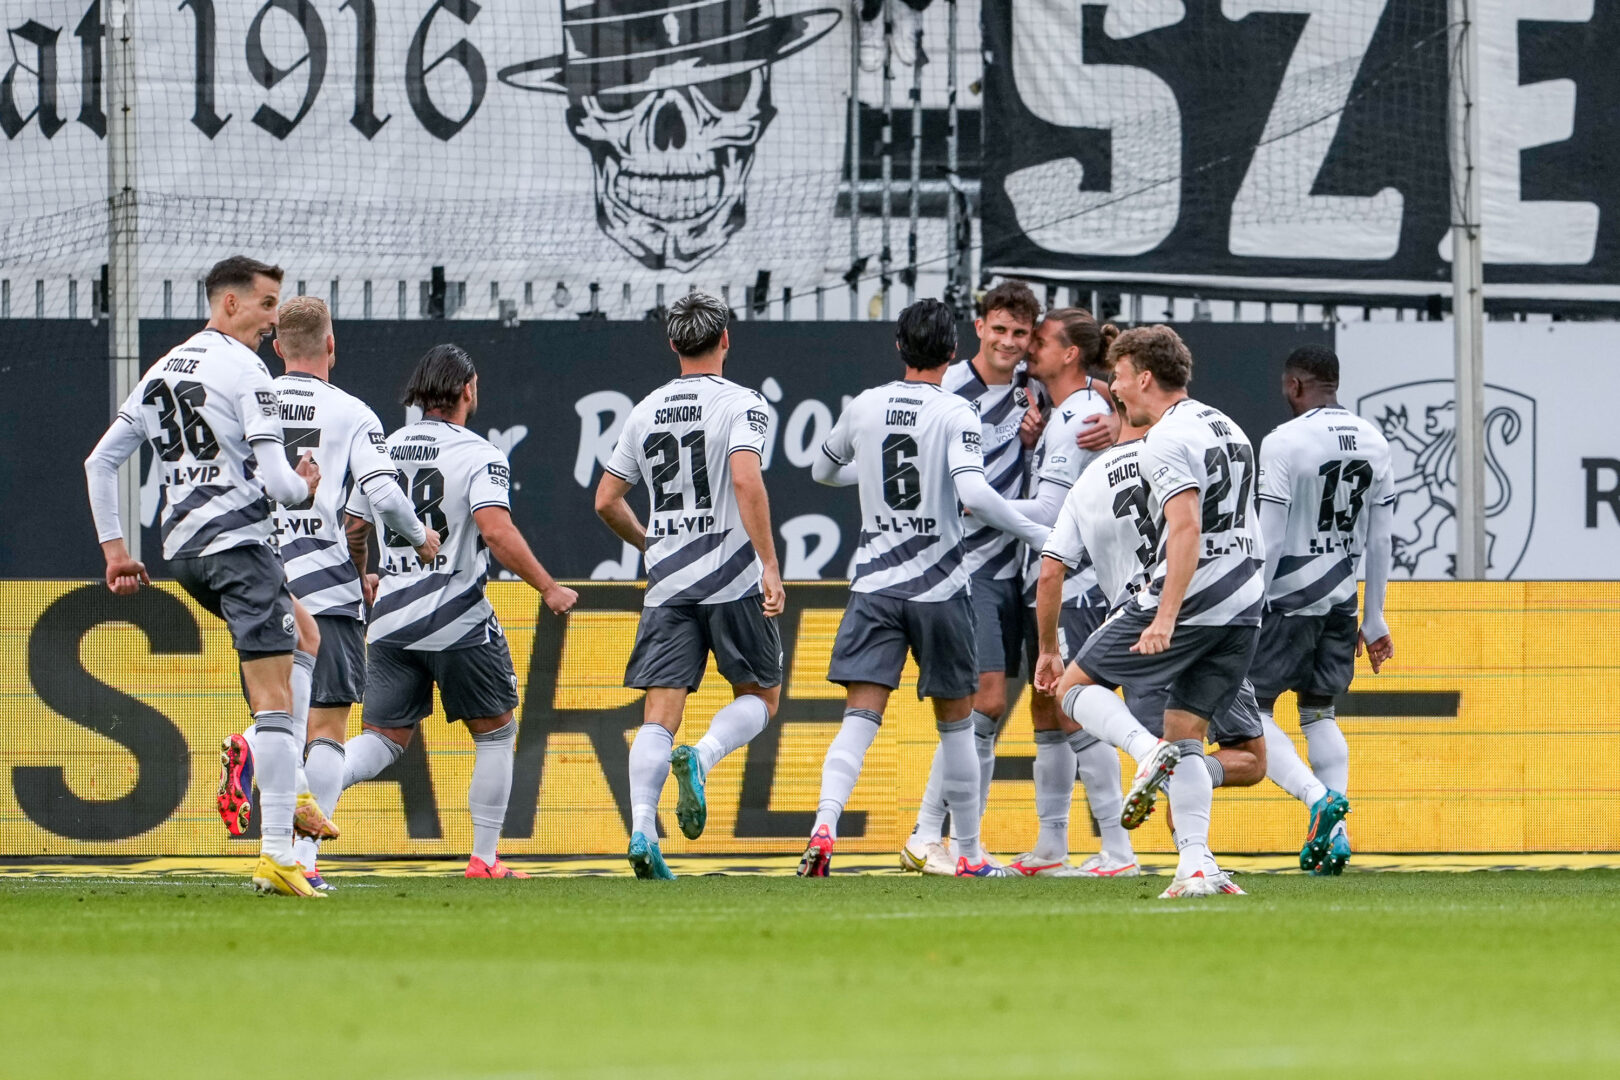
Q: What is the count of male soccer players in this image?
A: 10